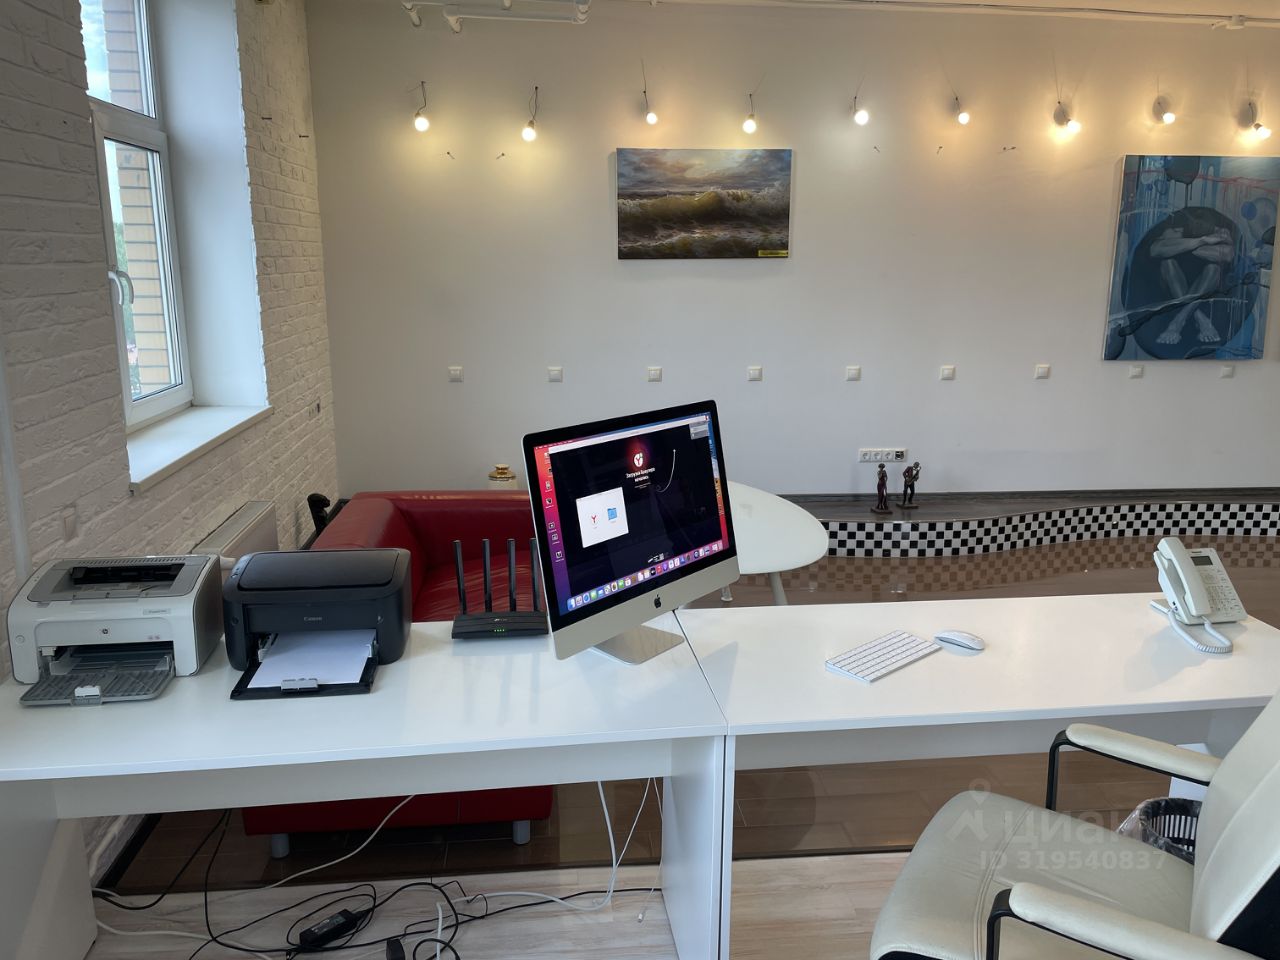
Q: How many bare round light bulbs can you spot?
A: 9